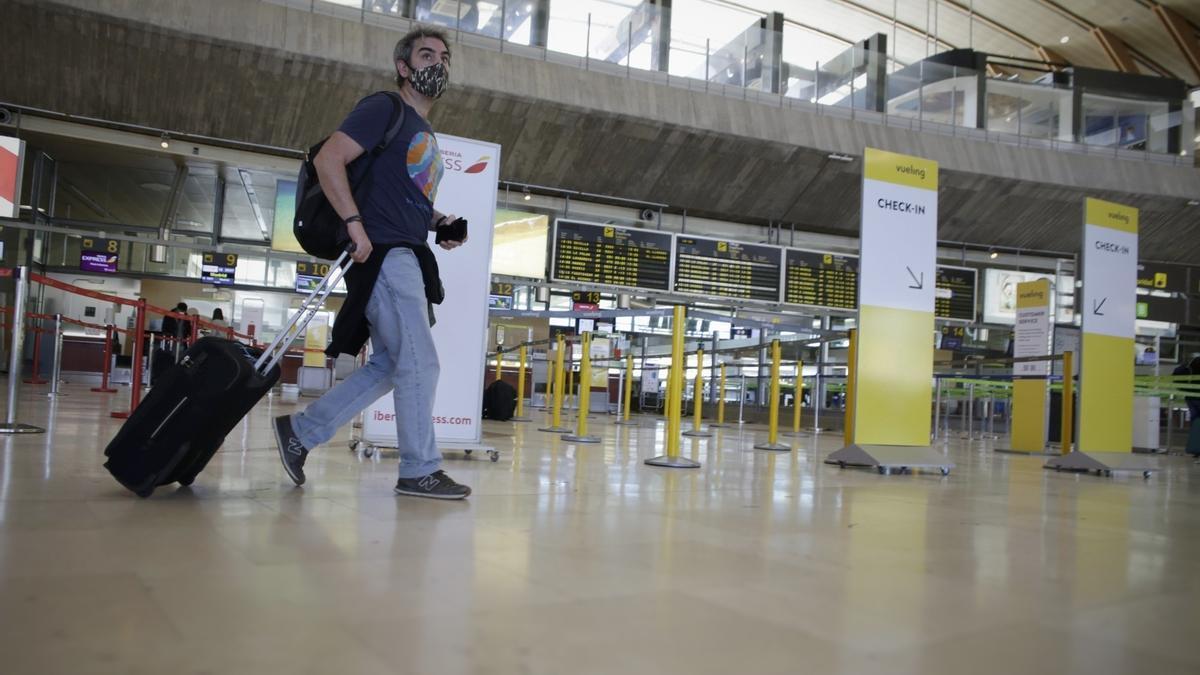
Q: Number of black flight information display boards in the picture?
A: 4